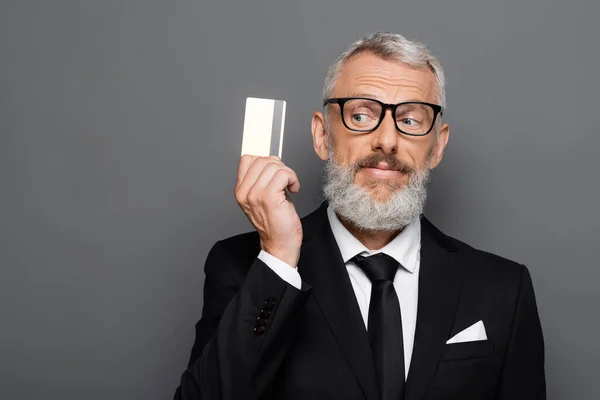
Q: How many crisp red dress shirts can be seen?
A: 0